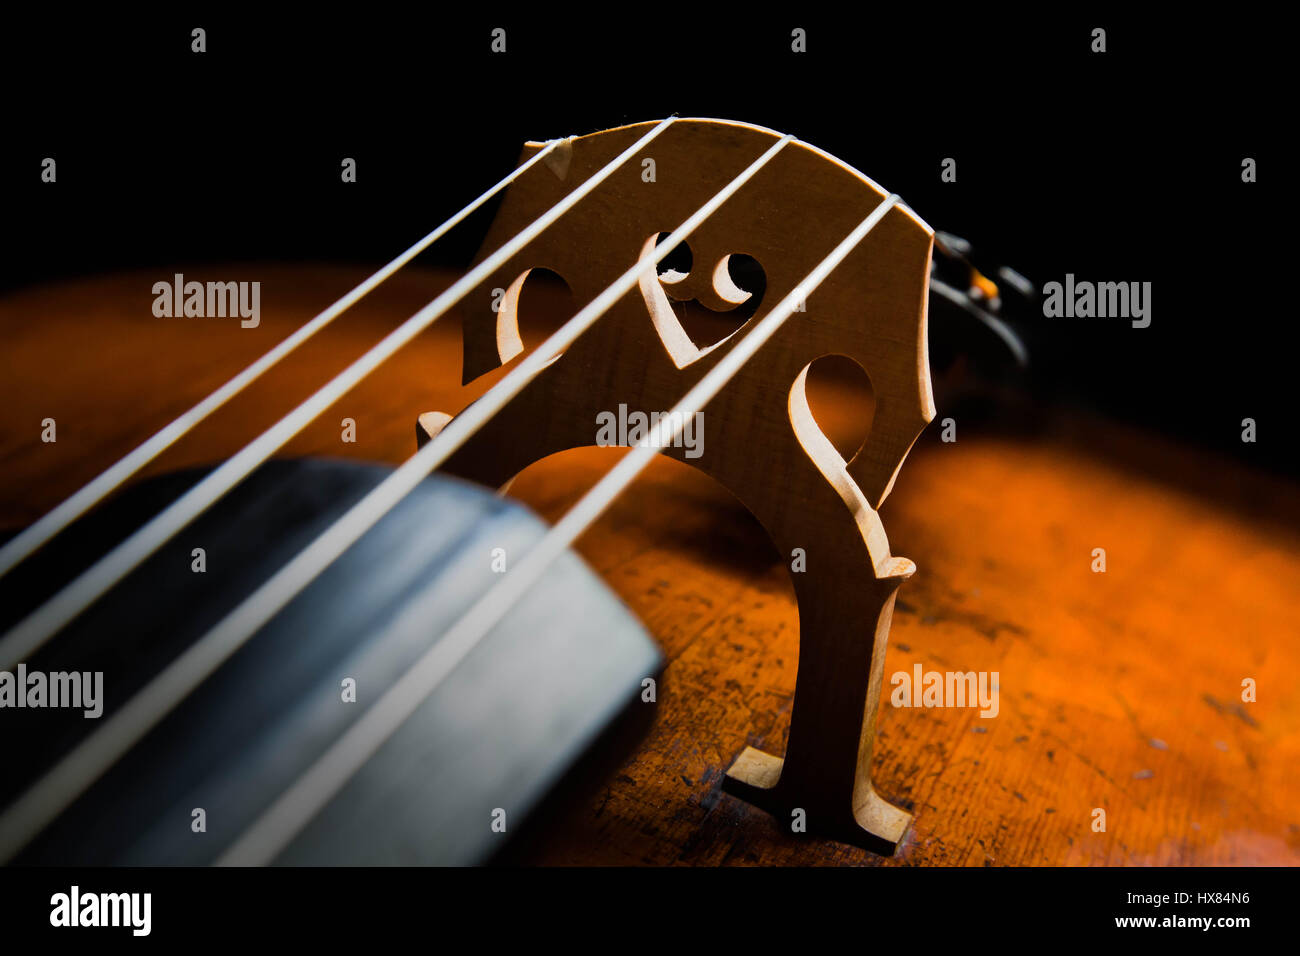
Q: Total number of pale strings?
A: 4